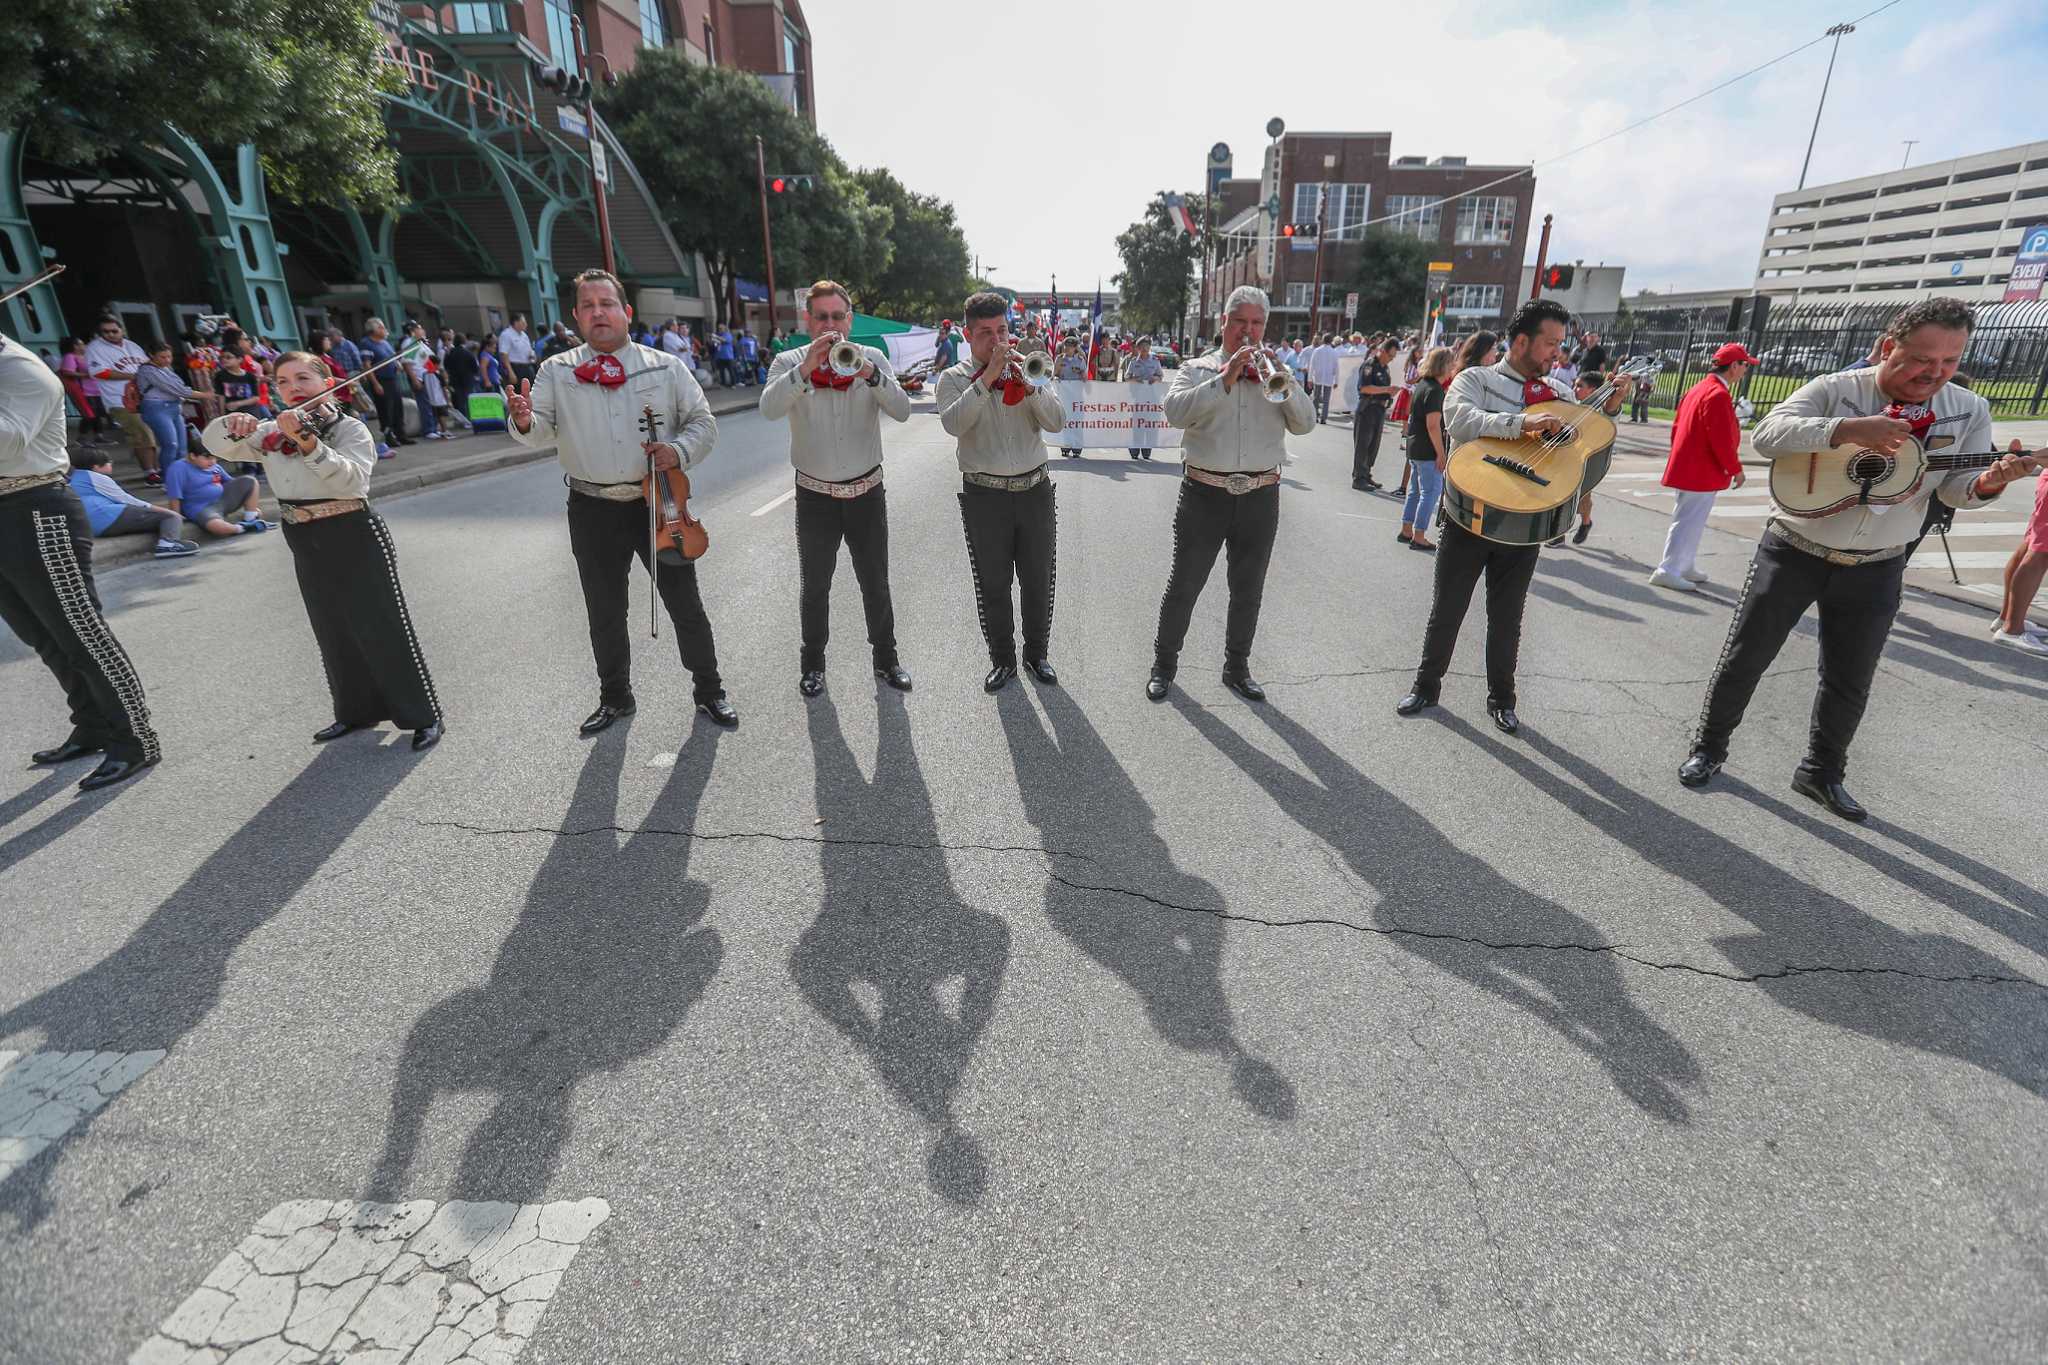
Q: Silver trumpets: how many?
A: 3